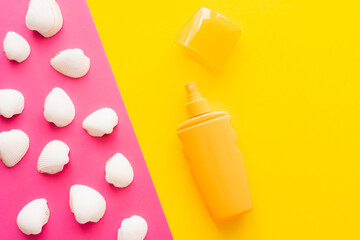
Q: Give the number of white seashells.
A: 12